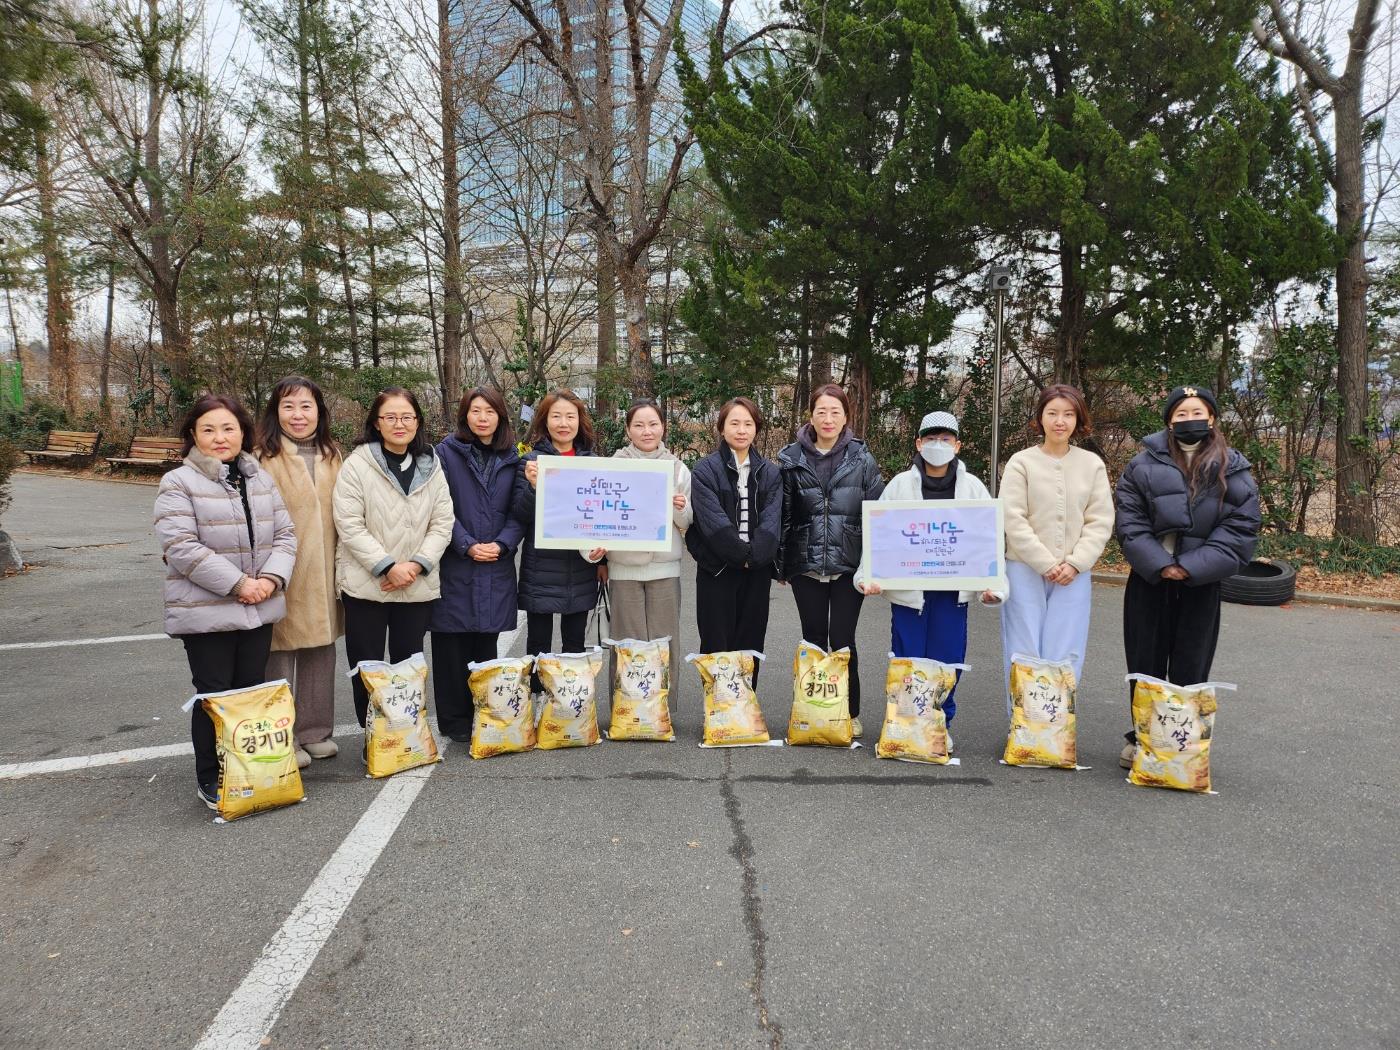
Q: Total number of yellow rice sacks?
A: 10